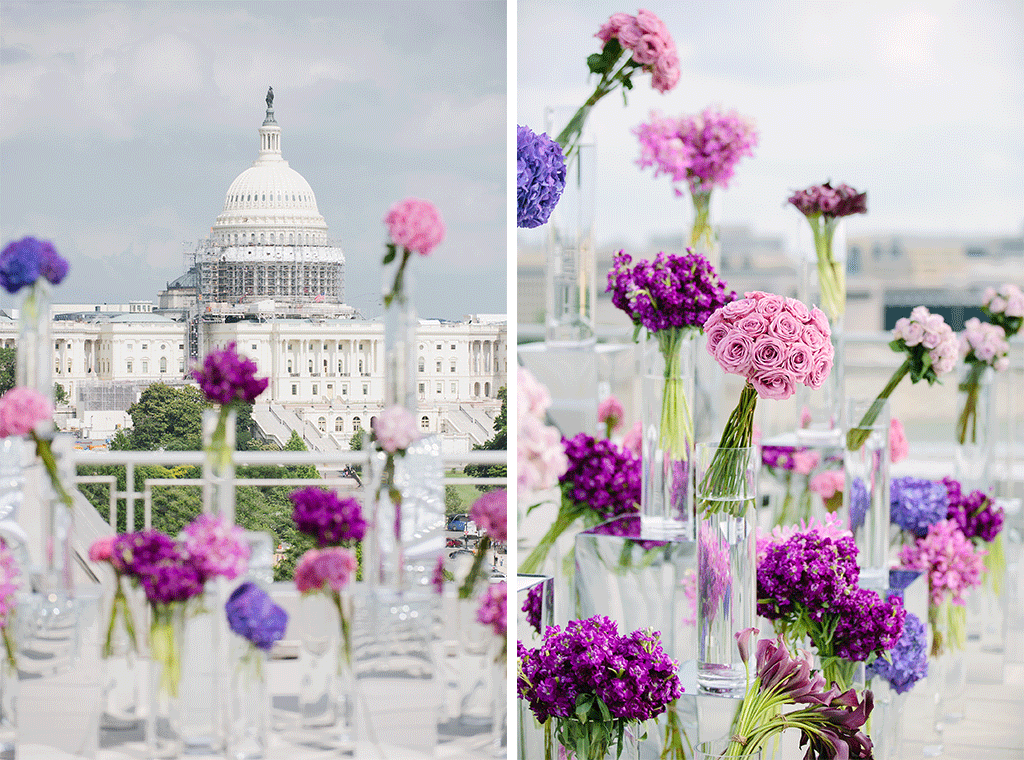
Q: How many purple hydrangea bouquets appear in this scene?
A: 5